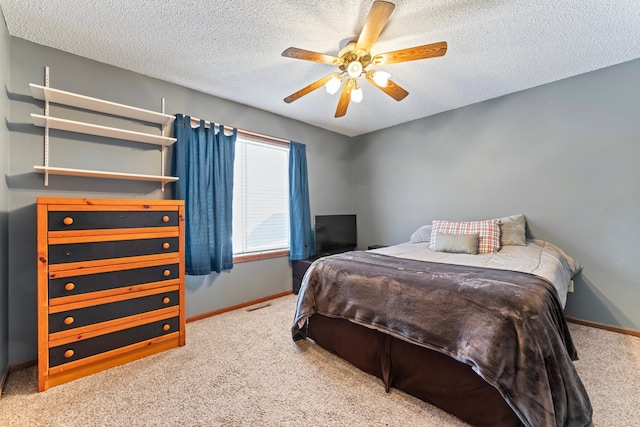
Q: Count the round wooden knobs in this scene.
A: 9